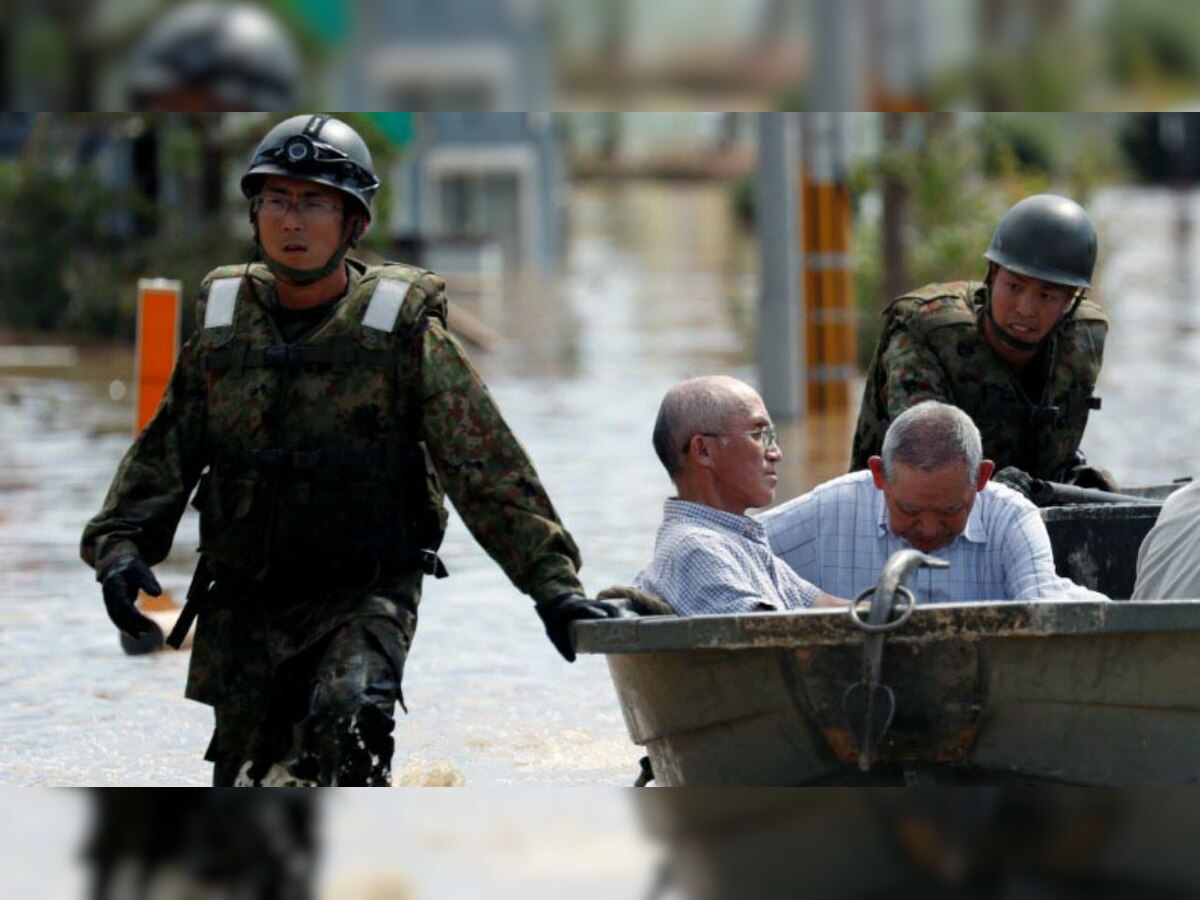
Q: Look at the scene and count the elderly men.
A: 2